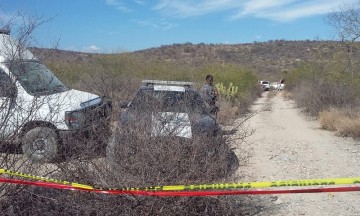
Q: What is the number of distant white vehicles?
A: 2